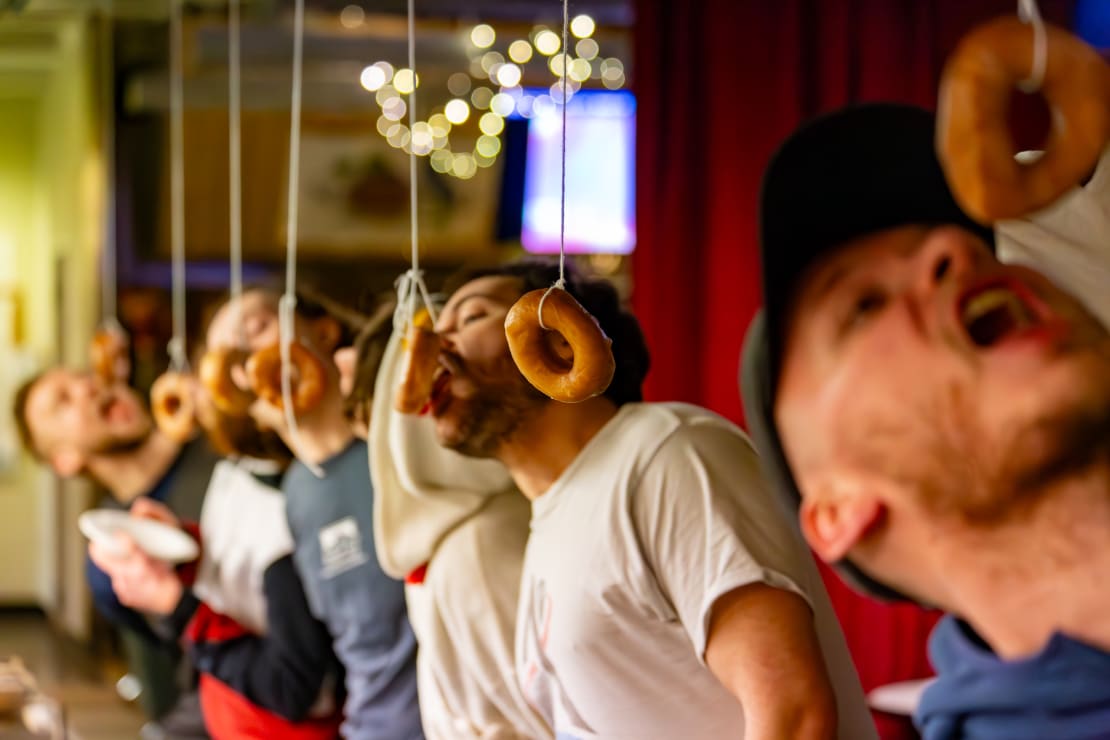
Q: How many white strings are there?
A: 7